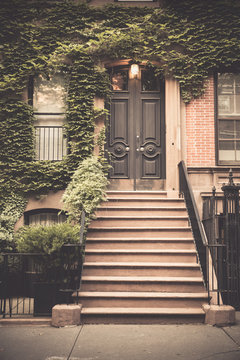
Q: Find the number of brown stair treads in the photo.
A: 11